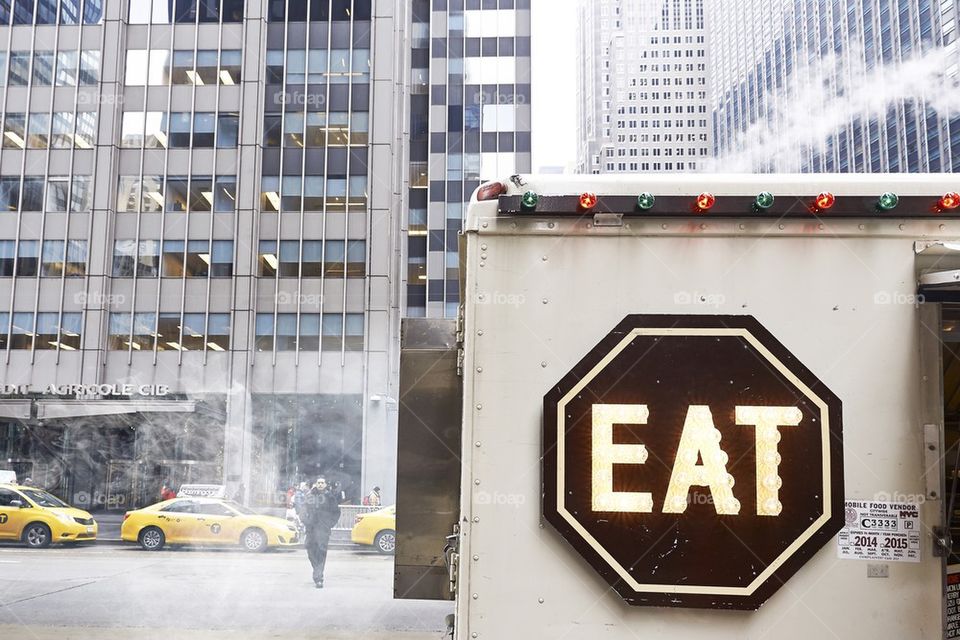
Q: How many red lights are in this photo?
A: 4